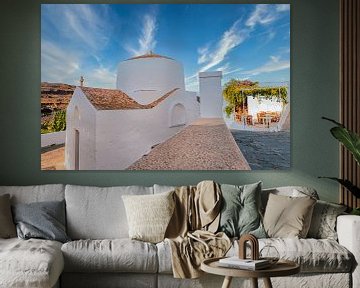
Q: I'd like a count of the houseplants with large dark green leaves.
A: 1